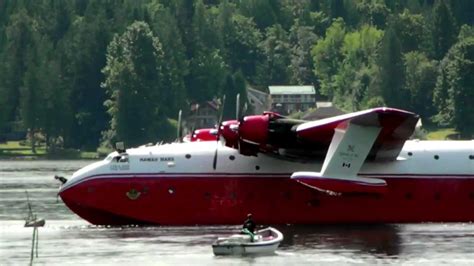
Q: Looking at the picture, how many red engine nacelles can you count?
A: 3